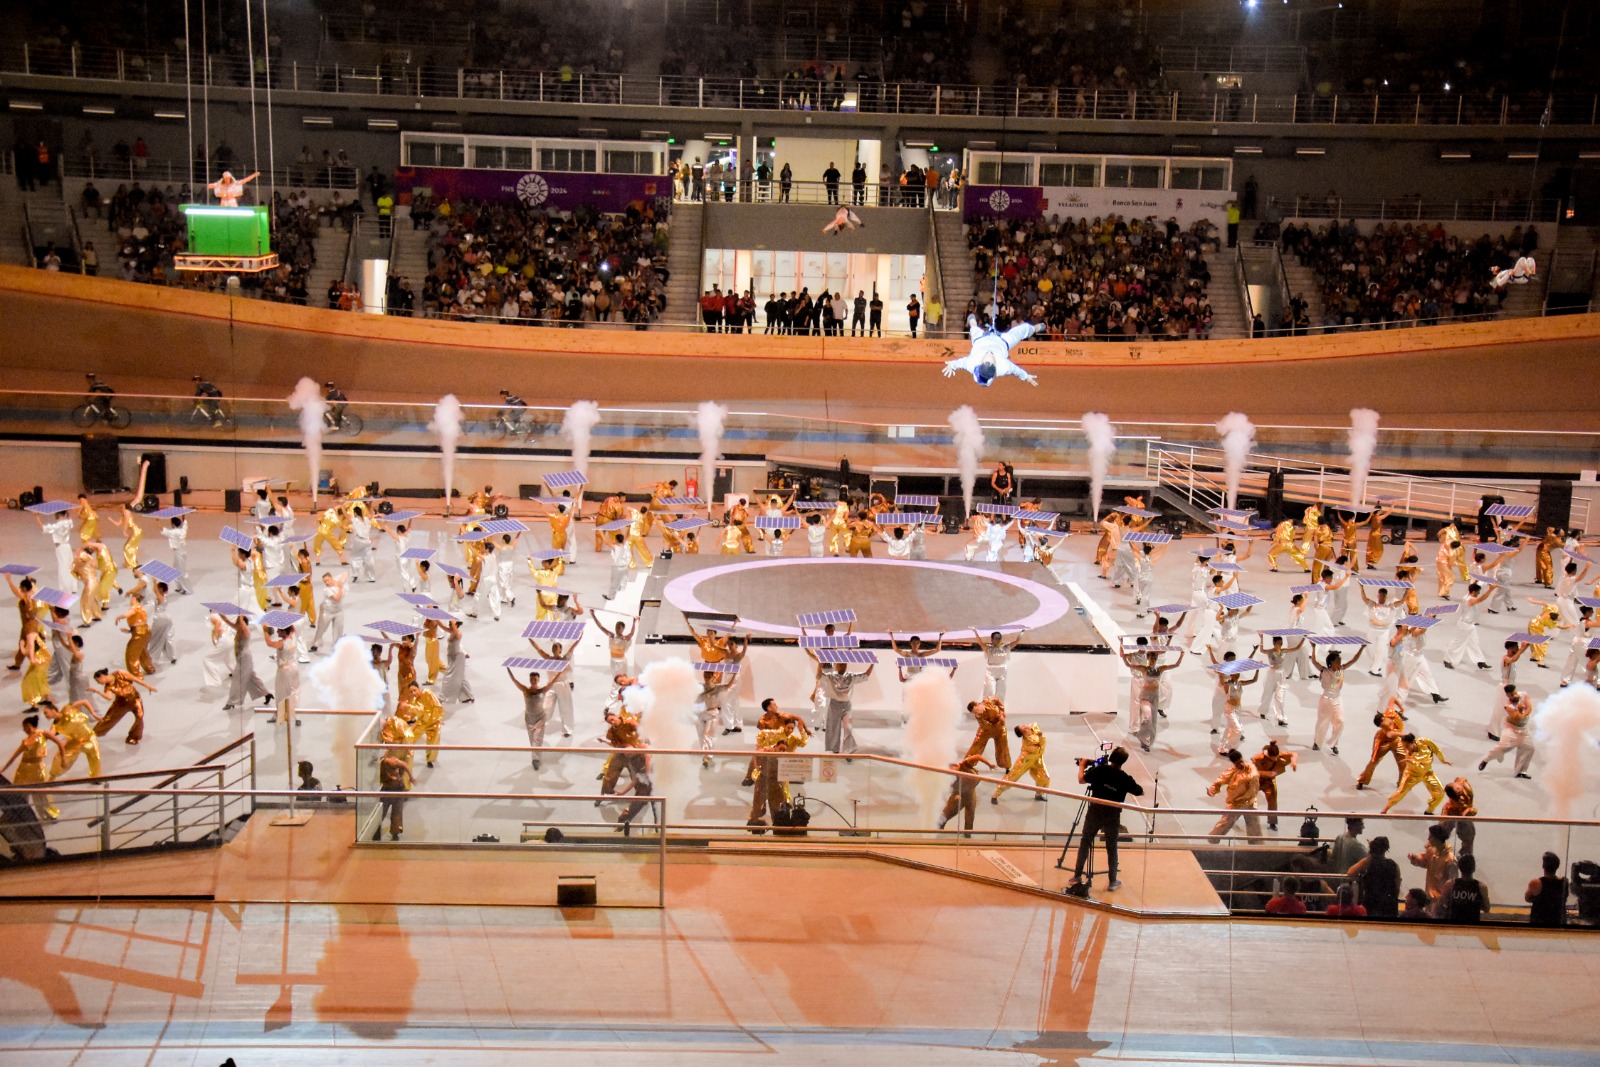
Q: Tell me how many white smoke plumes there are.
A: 12